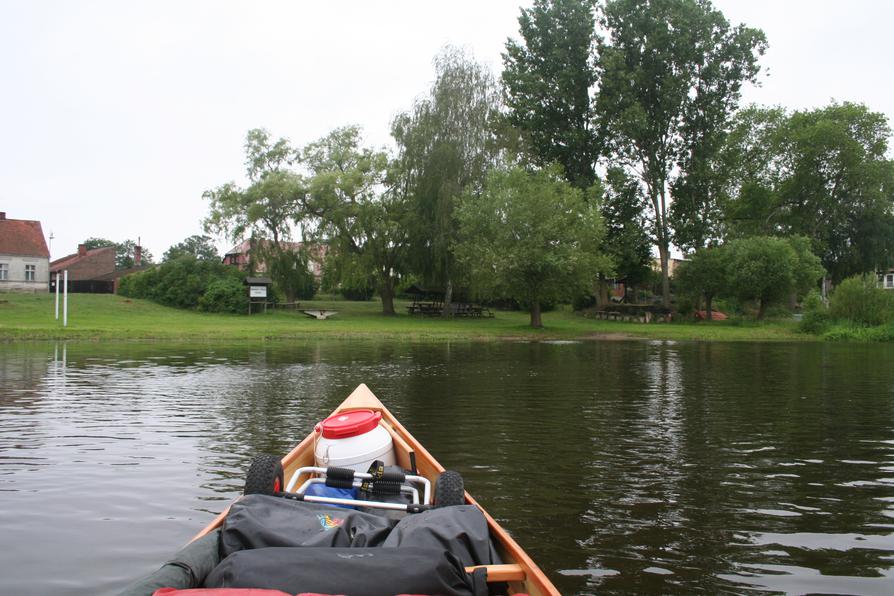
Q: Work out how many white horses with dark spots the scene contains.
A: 0